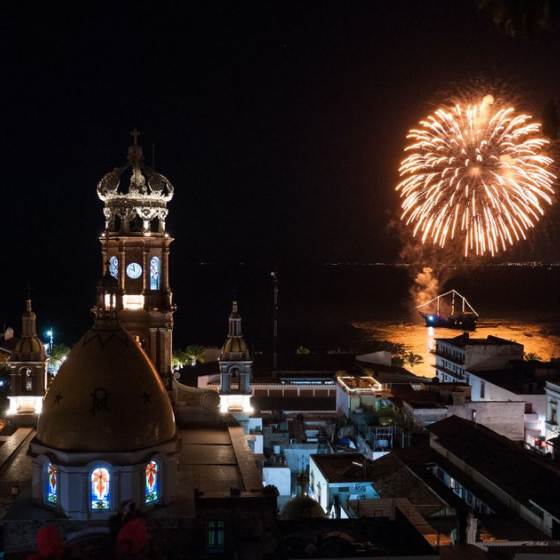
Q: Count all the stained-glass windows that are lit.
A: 5